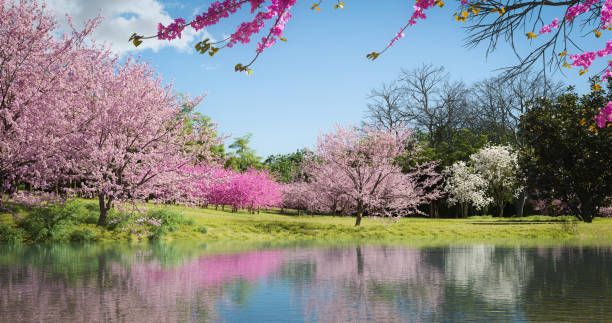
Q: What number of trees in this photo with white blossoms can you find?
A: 2